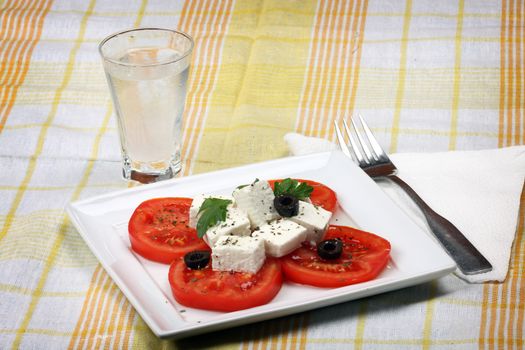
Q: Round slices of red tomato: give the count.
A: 4